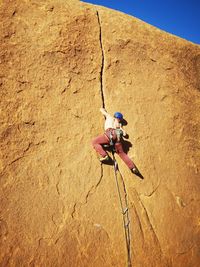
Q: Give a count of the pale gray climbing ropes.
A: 1